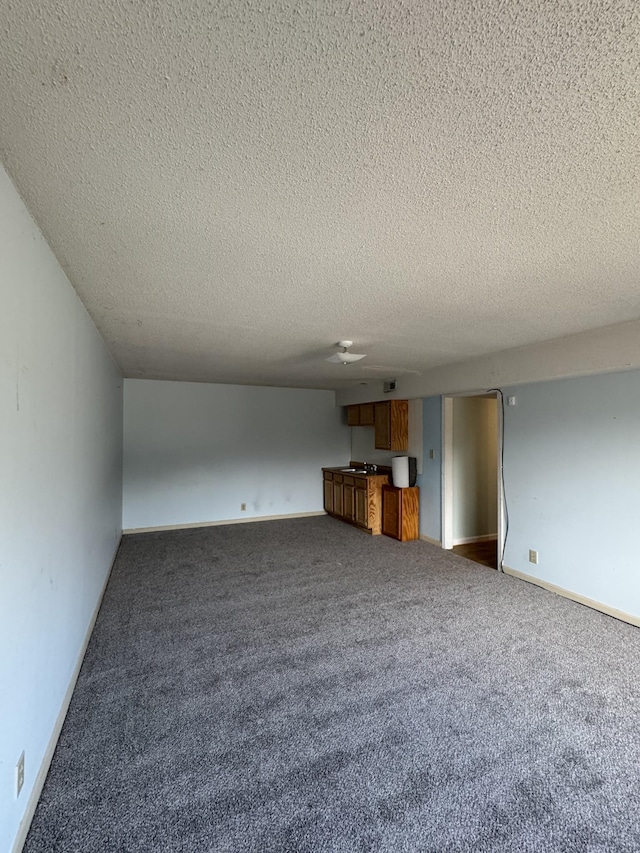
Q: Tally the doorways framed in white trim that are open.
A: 1